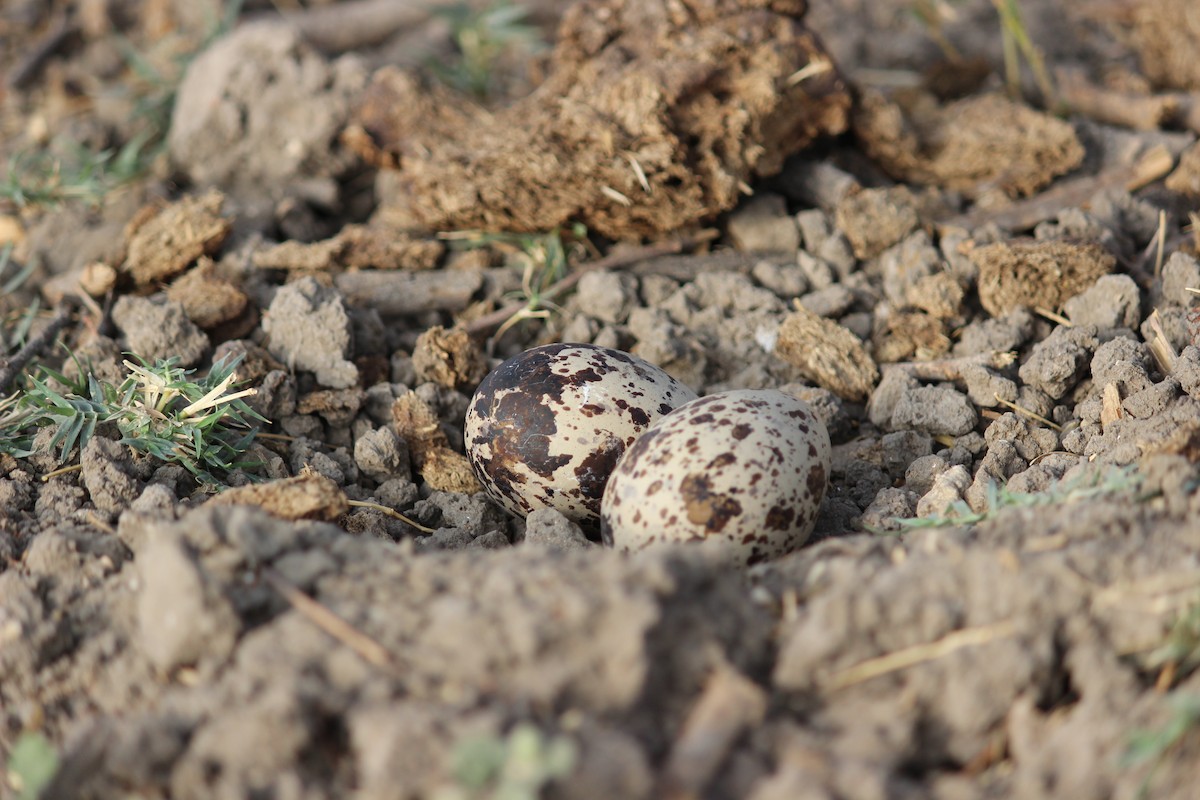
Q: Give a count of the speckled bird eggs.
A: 2